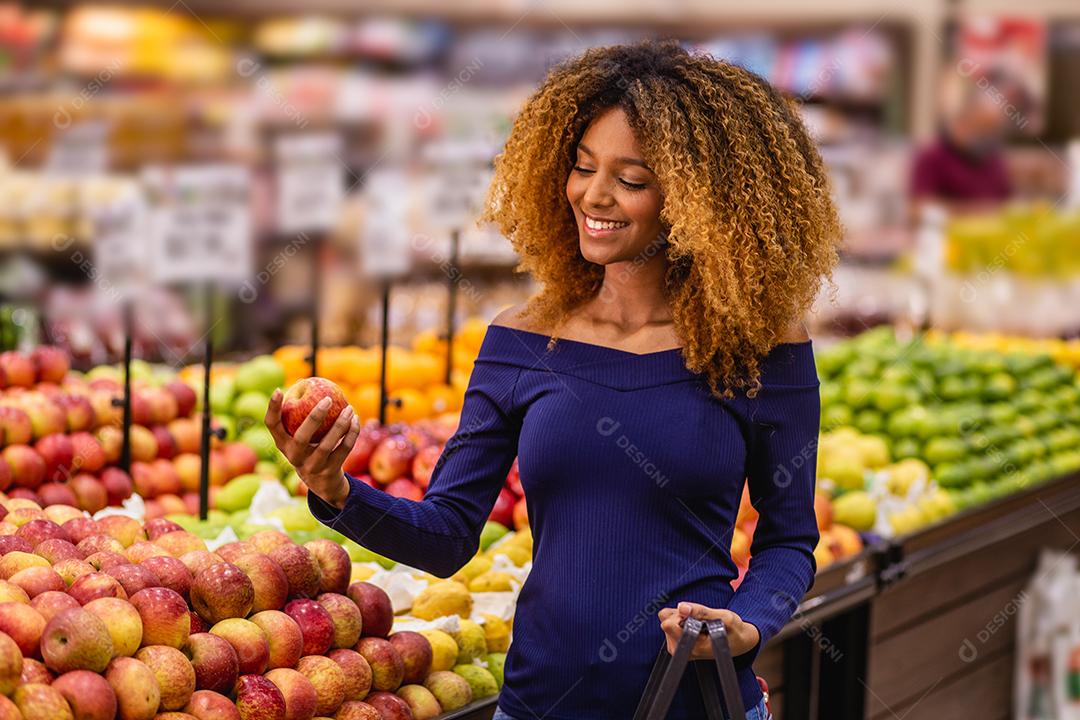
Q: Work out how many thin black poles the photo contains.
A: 5